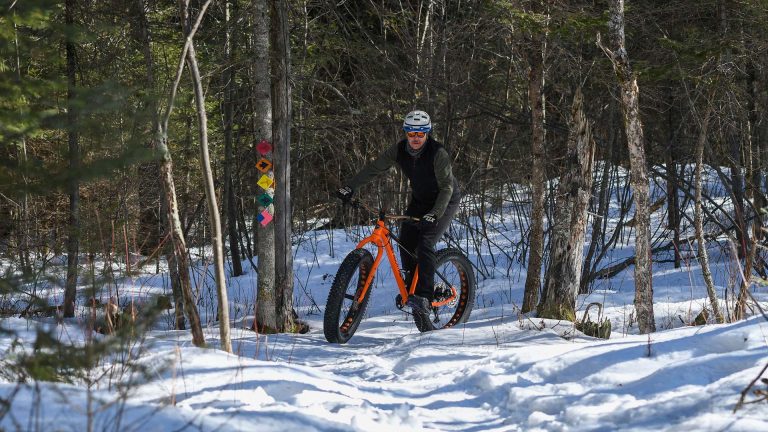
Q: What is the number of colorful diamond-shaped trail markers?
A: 5